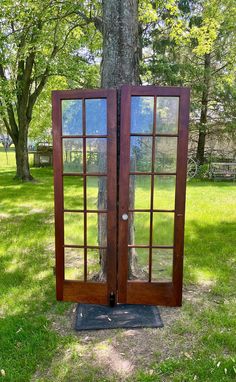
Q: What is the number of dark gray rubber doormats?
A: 1